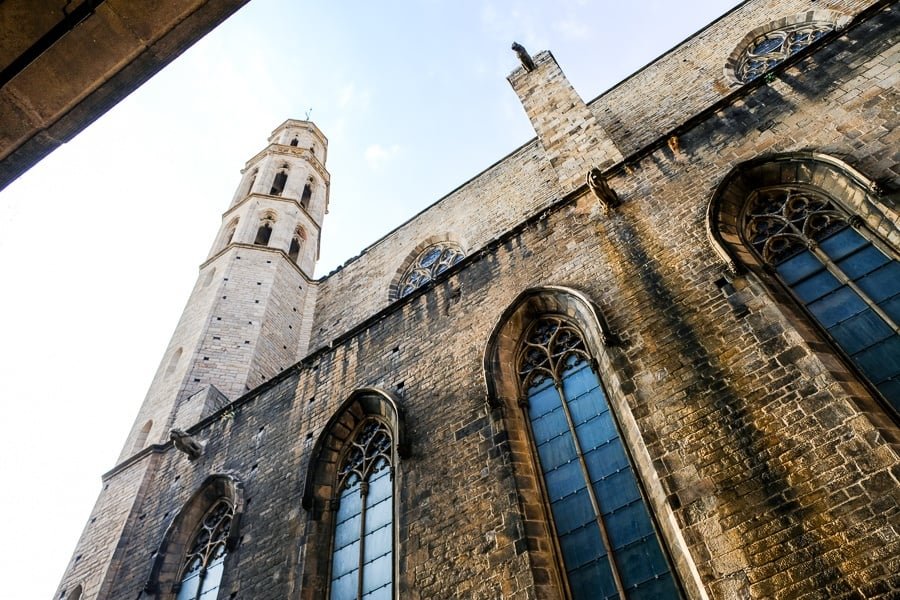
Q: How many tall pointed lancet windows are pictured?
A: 4